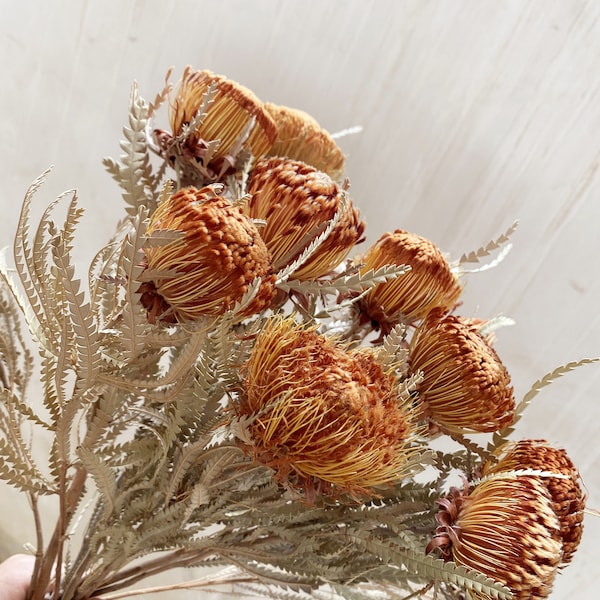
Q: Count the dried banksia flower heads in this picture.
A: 9